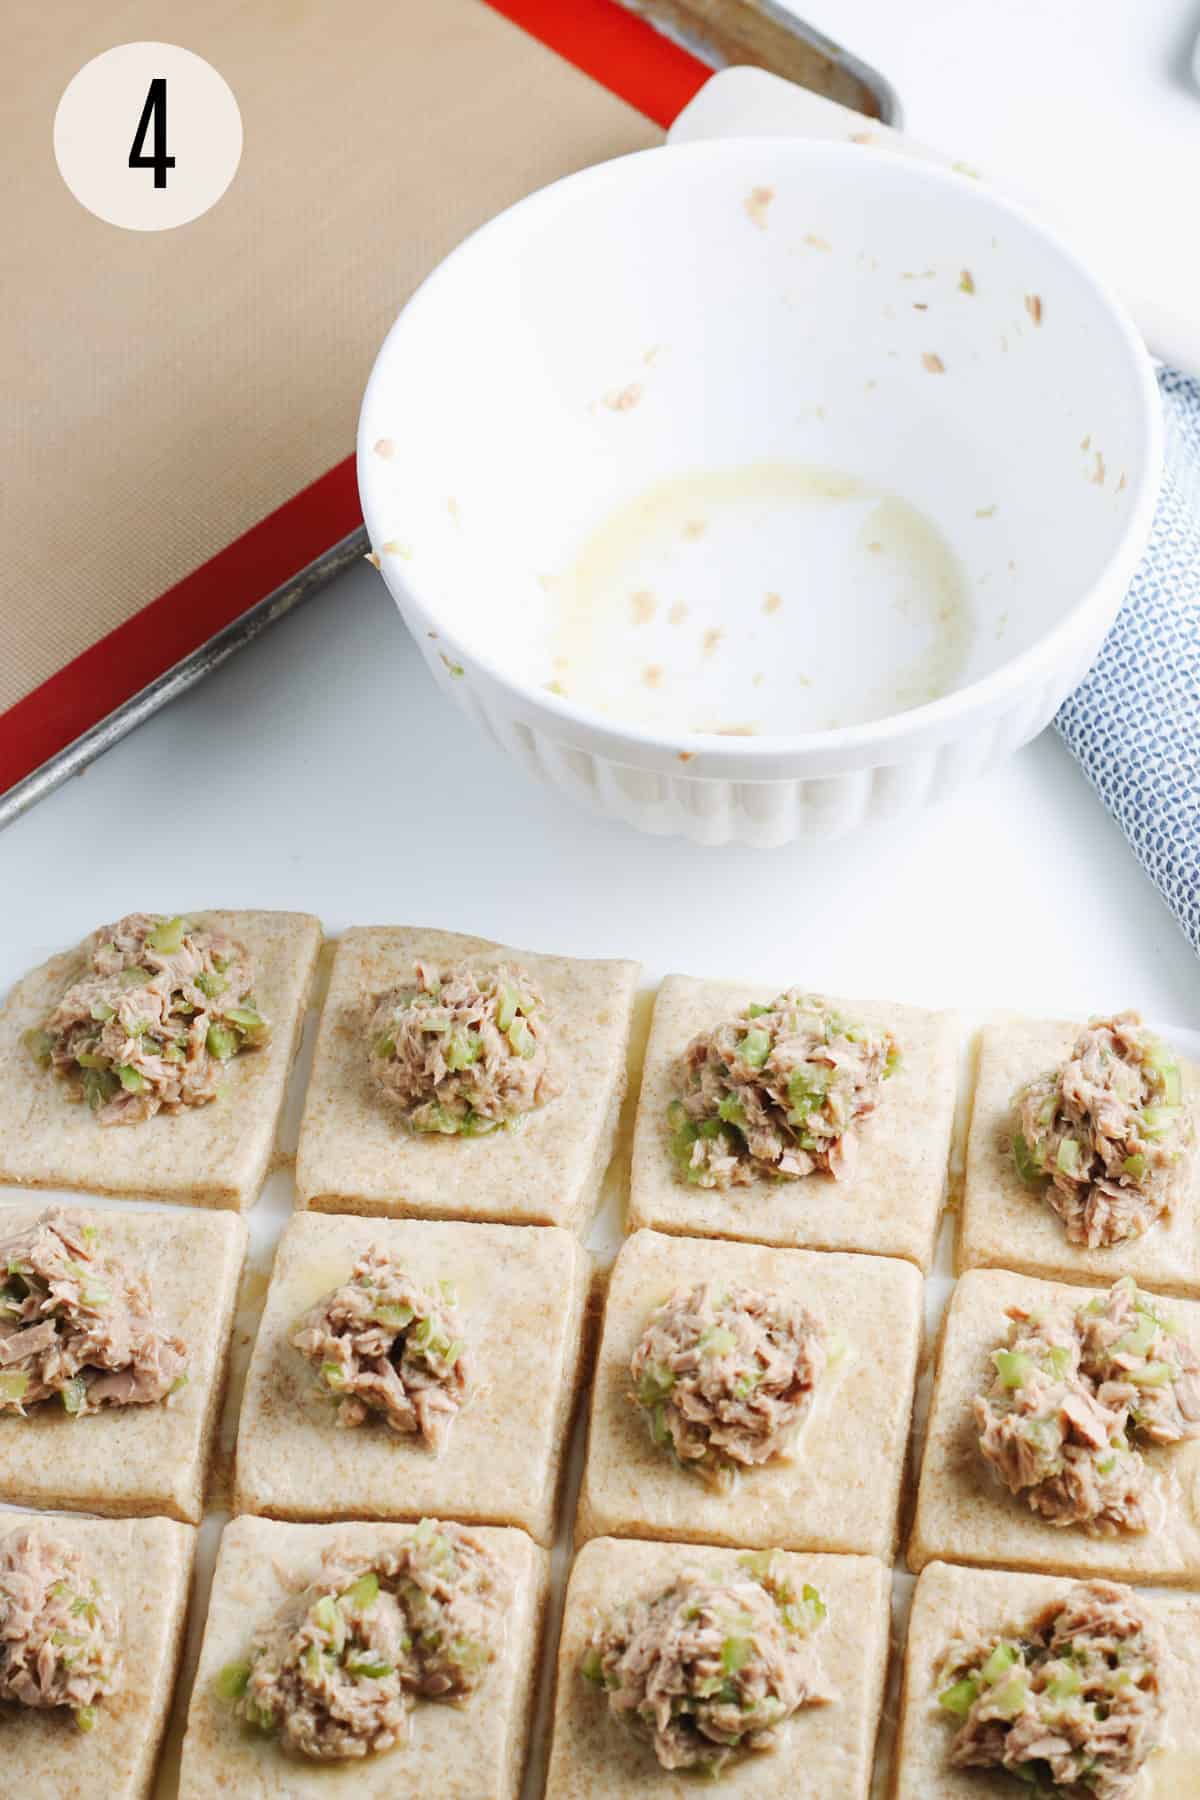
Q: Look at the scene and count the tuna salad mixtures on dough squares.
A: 12